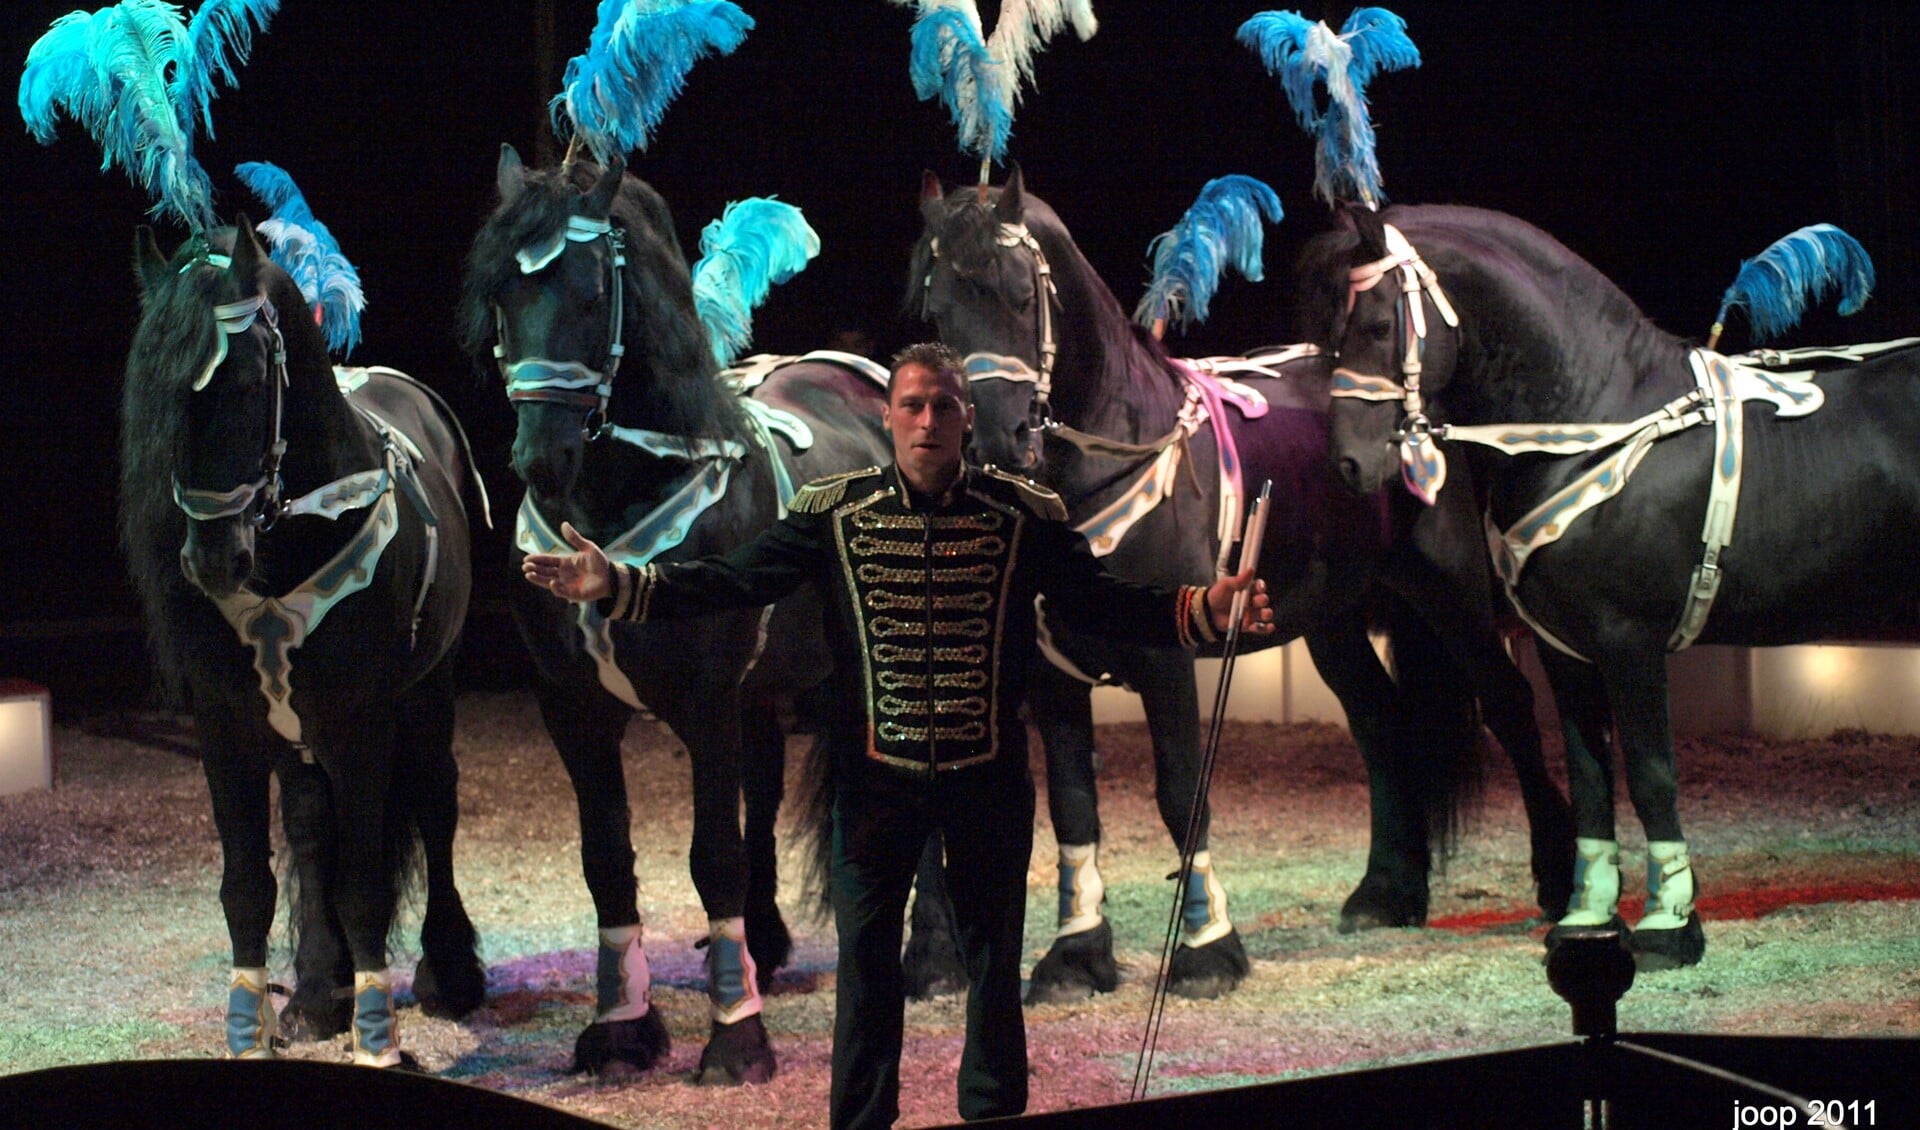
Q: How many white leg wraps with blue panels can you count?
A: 8